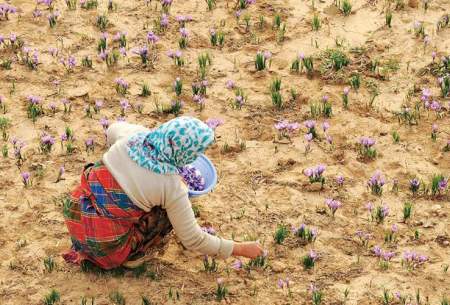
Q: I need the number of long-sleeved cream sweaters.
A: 1